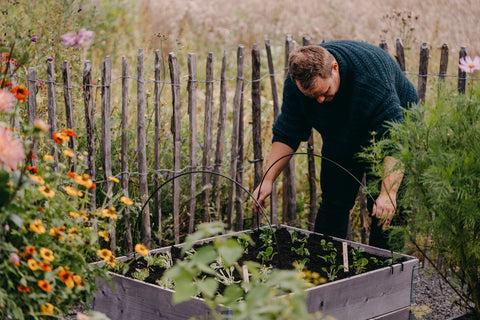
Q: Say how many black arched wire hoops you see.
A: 2